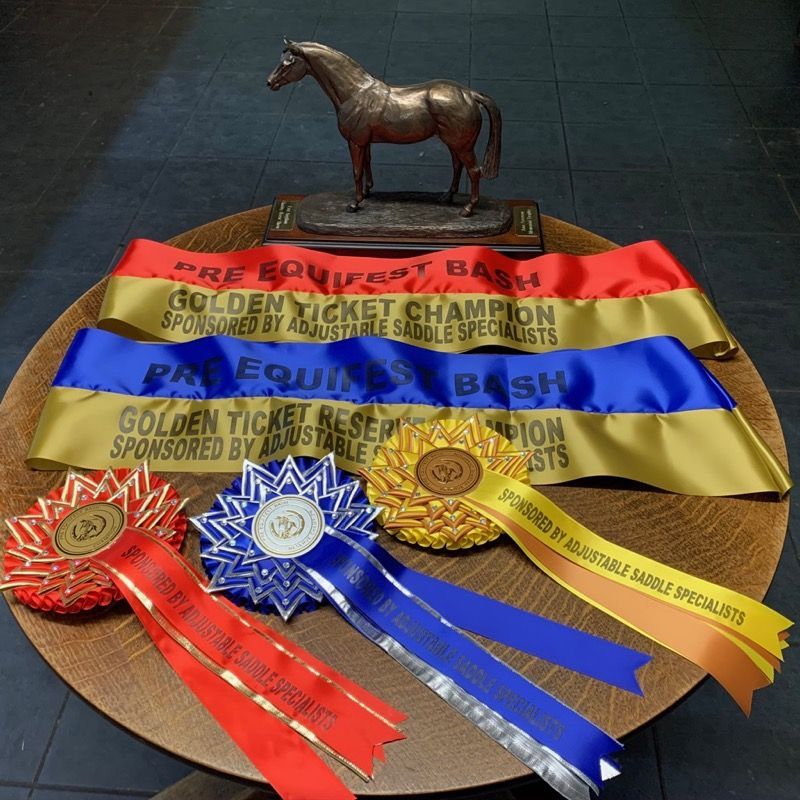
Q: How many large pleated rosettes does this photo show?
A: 3